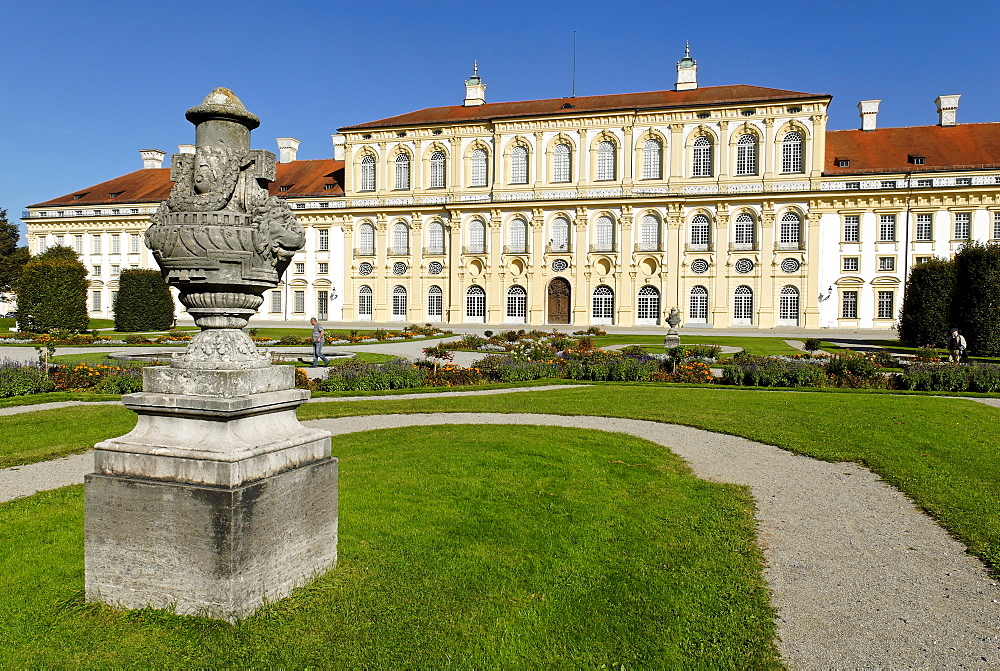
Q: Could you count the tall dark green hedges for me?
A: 4